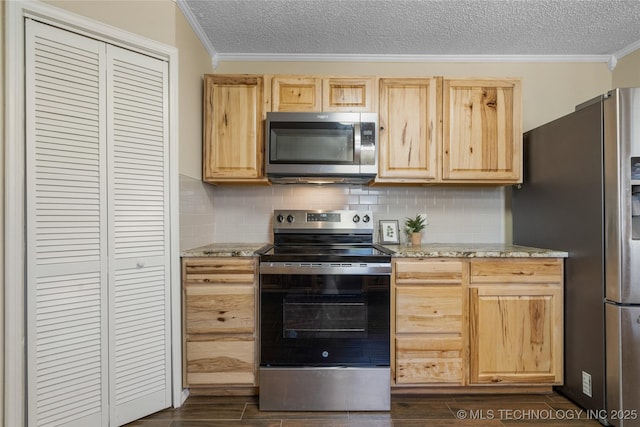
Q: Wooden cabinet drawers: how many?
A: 7